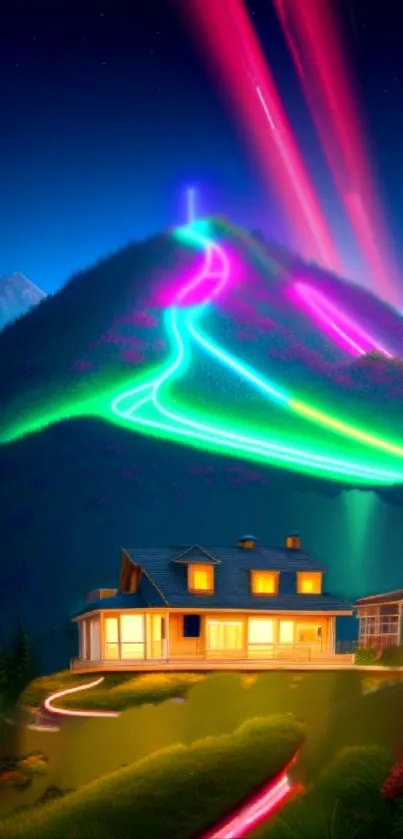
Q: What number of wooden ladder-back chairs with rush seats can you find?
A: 0